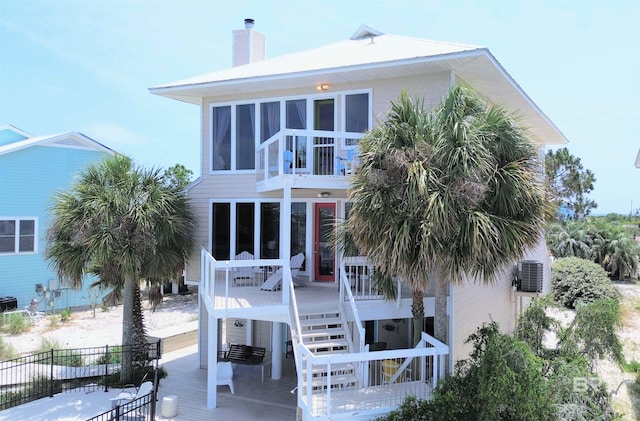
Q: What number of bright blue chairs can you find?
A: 2